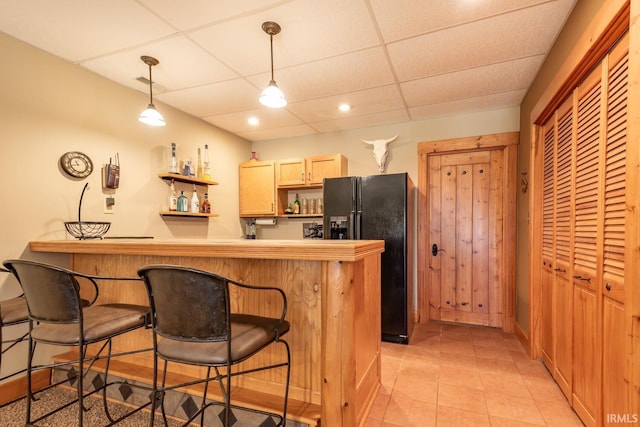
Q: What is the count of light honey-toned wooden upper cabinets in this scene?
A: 3